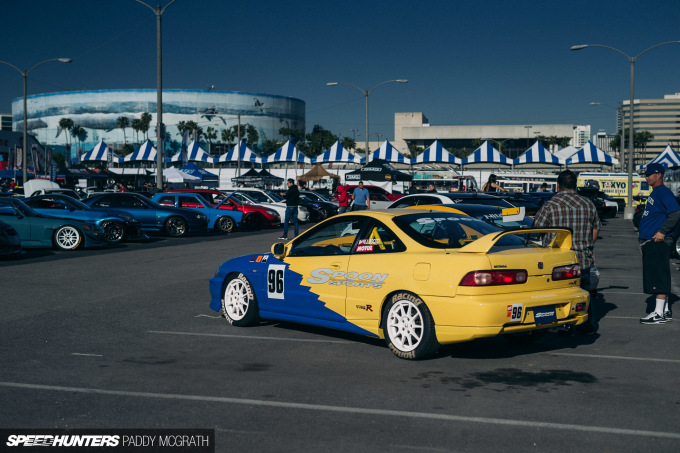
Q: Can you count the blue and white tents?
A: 12